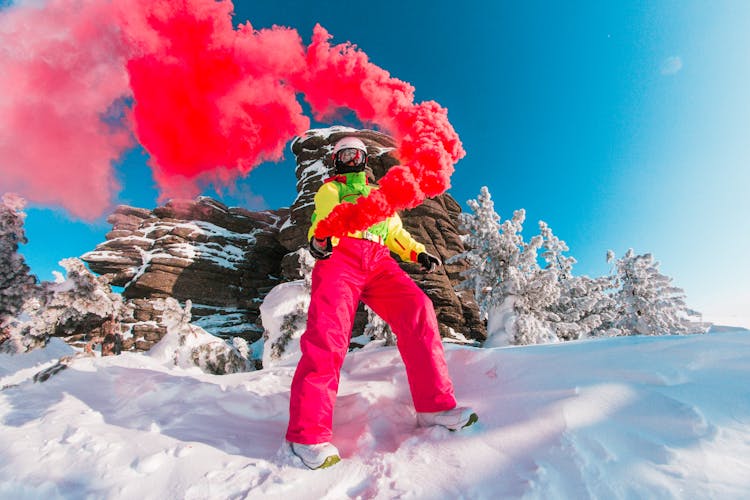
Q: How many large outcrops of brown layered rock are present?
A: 2